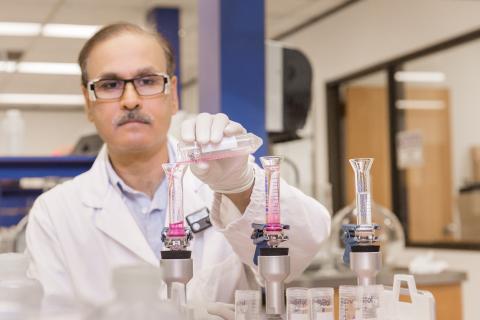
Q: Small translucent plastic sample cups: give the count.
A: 5